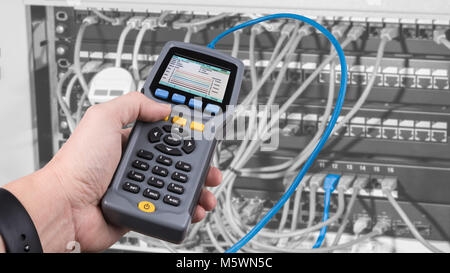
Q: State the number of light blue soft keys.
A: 4